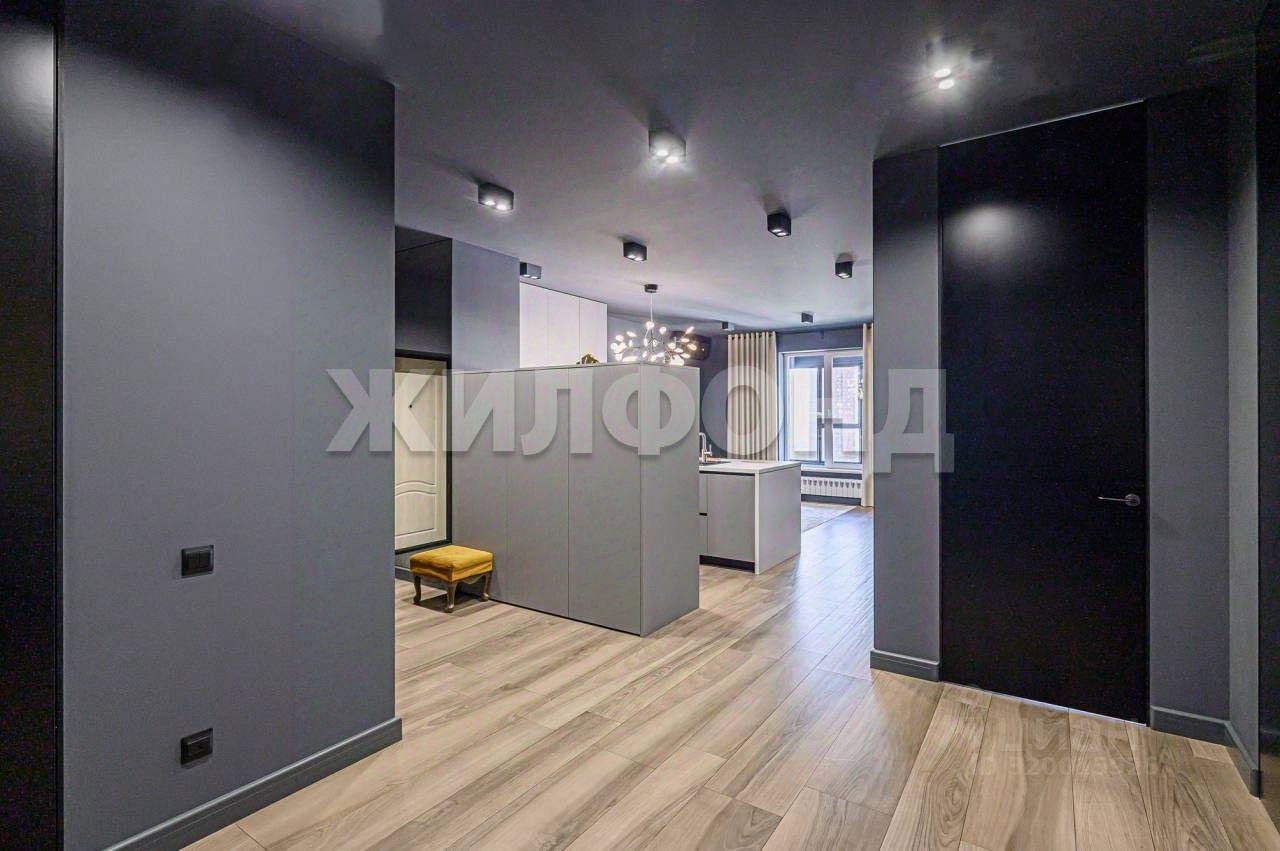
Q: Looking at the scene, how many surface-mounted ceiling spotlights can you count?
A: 9